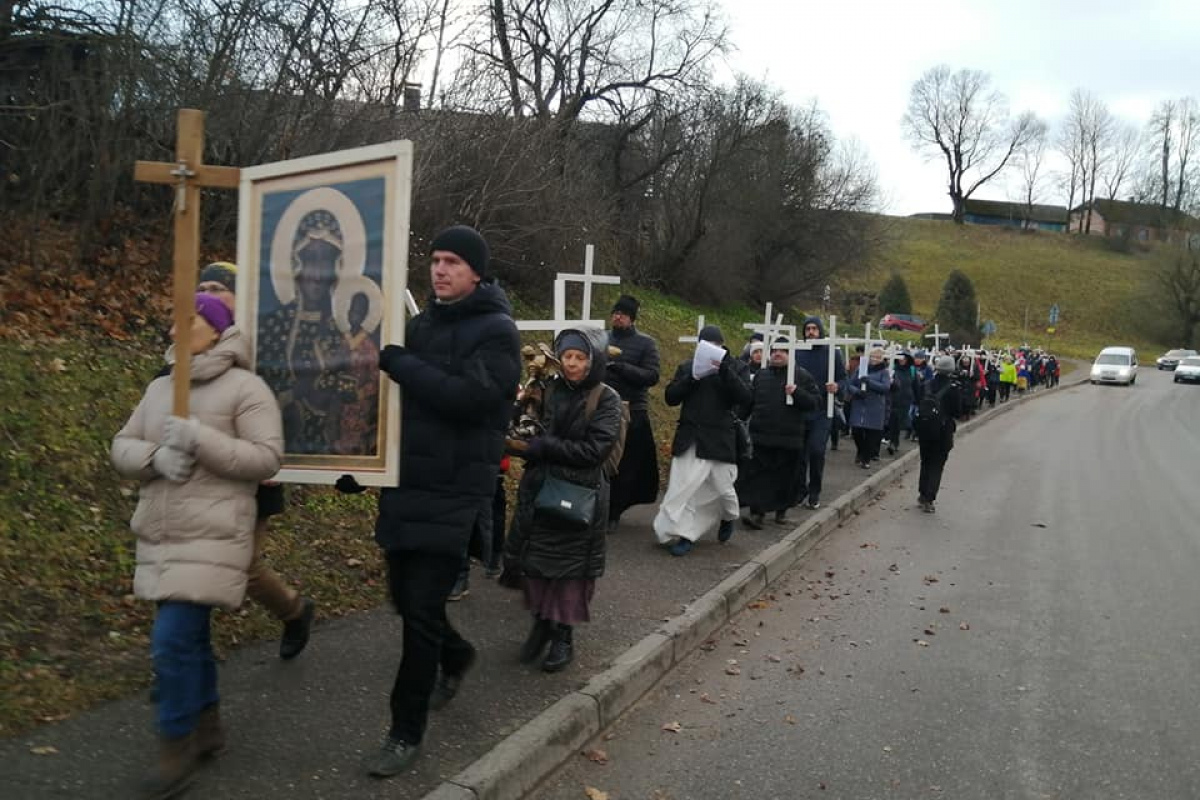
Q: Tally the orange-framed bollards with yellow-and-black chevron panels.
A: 0